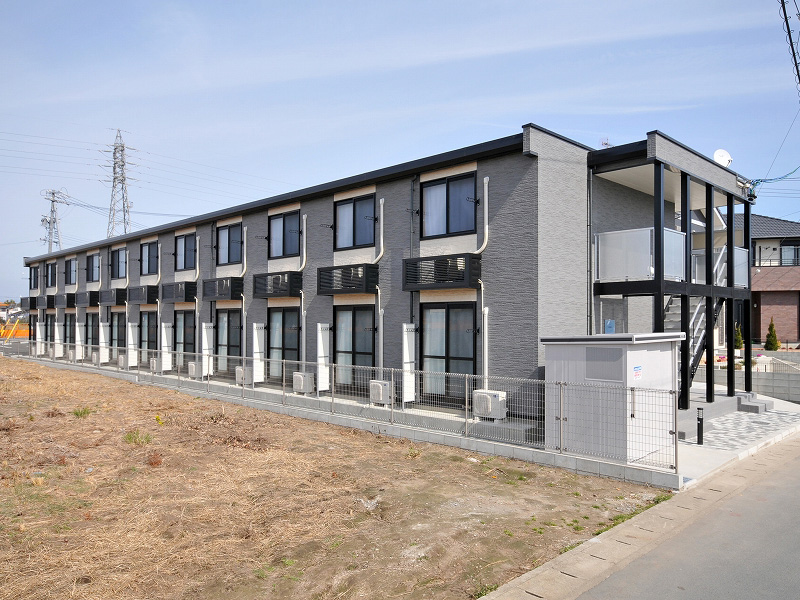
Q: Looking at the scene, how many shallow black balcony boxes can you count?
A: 11